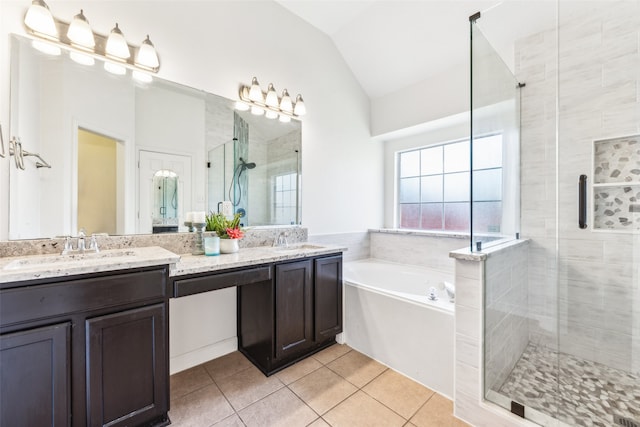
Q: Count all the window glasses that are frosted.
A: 12